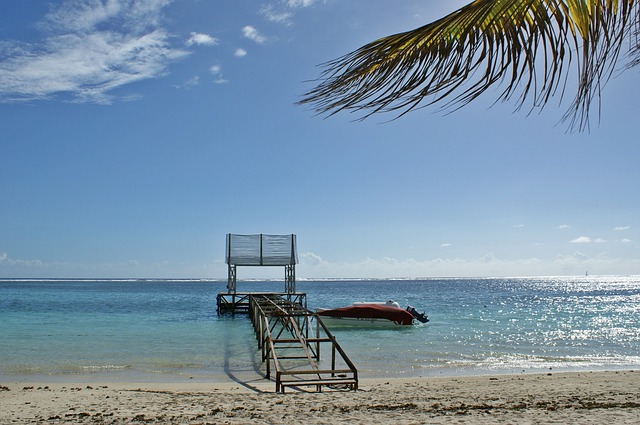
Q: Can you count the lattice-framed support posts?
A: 2